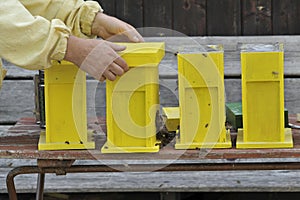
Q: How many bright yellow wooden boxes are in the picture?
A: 4